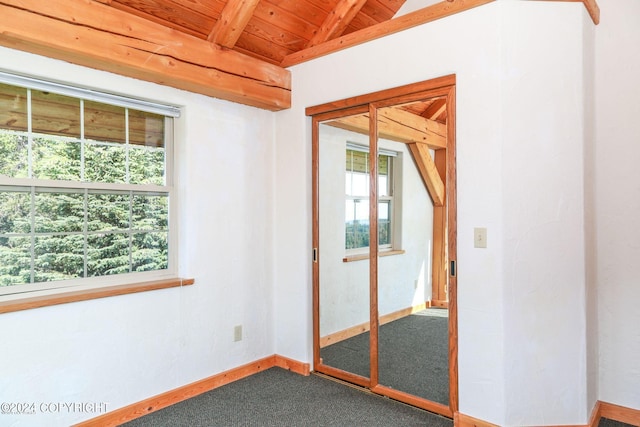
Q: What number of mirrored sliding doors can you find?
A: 2